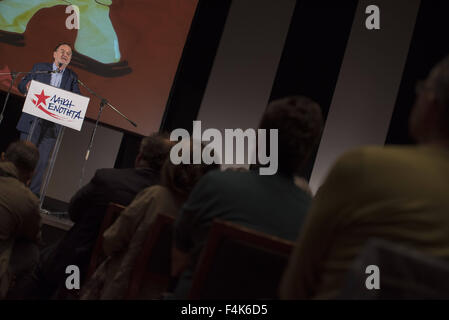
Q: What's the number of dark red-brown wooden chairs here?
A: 3